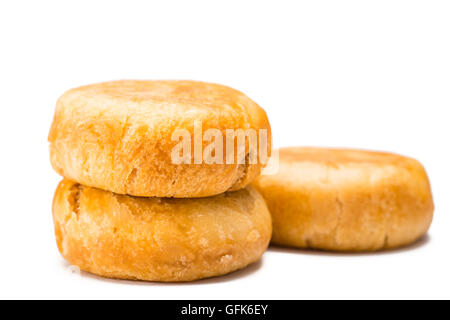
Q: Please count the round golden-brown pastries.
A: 3